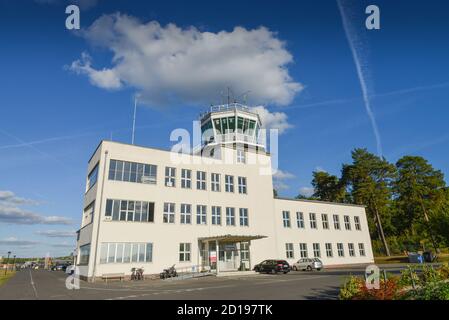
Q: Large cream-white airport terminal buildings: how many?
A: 1